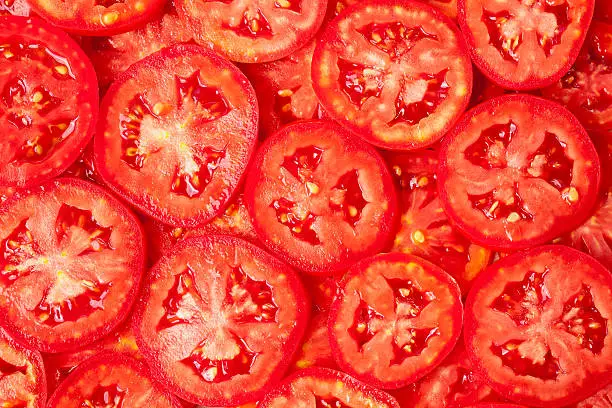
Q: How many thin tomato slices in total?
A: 15